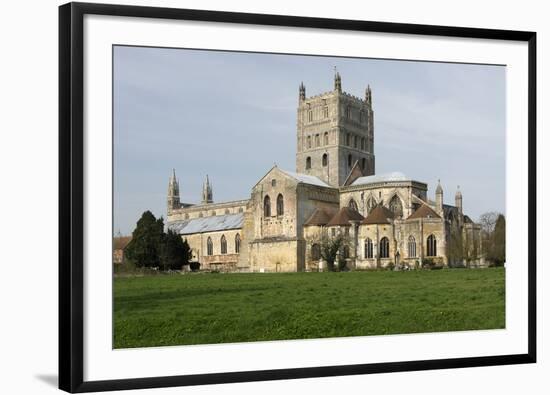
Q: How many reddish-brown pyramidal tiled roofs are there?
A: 4